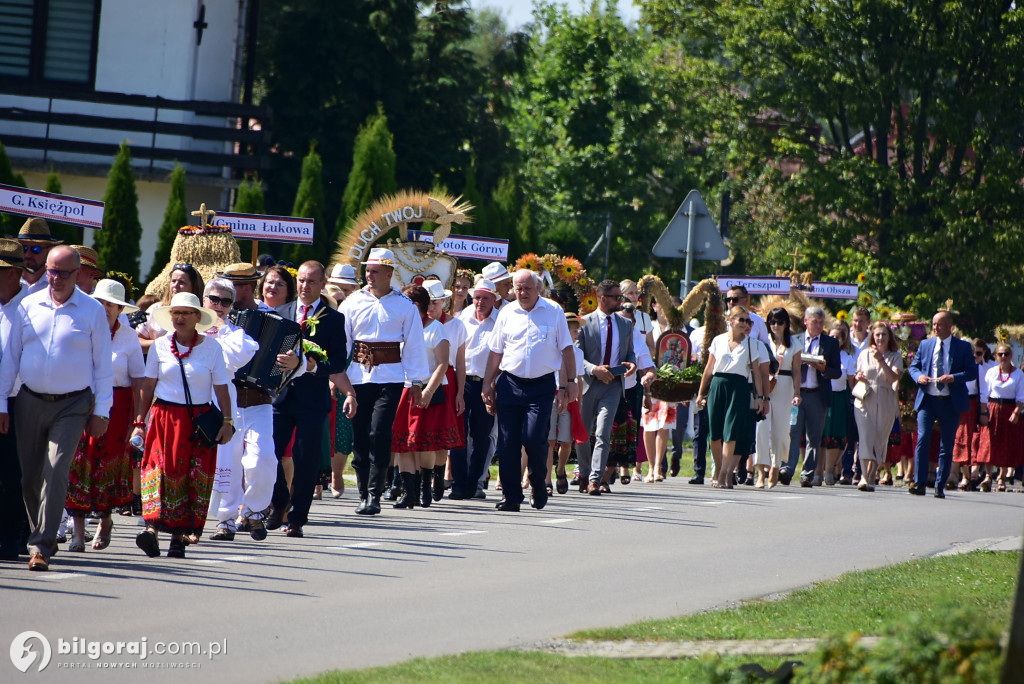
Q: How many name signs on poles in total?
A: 5